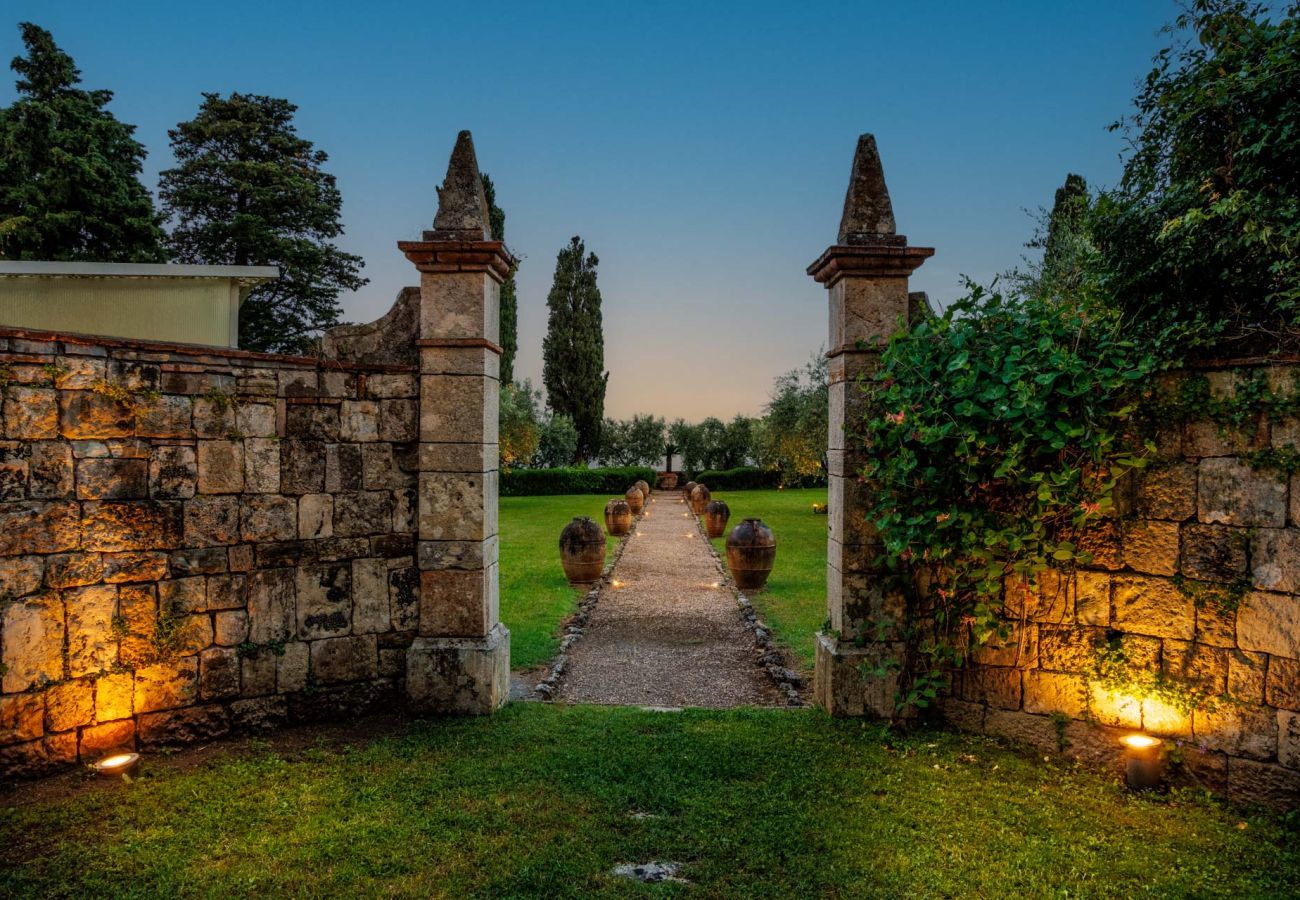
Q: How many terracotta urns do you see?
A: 8